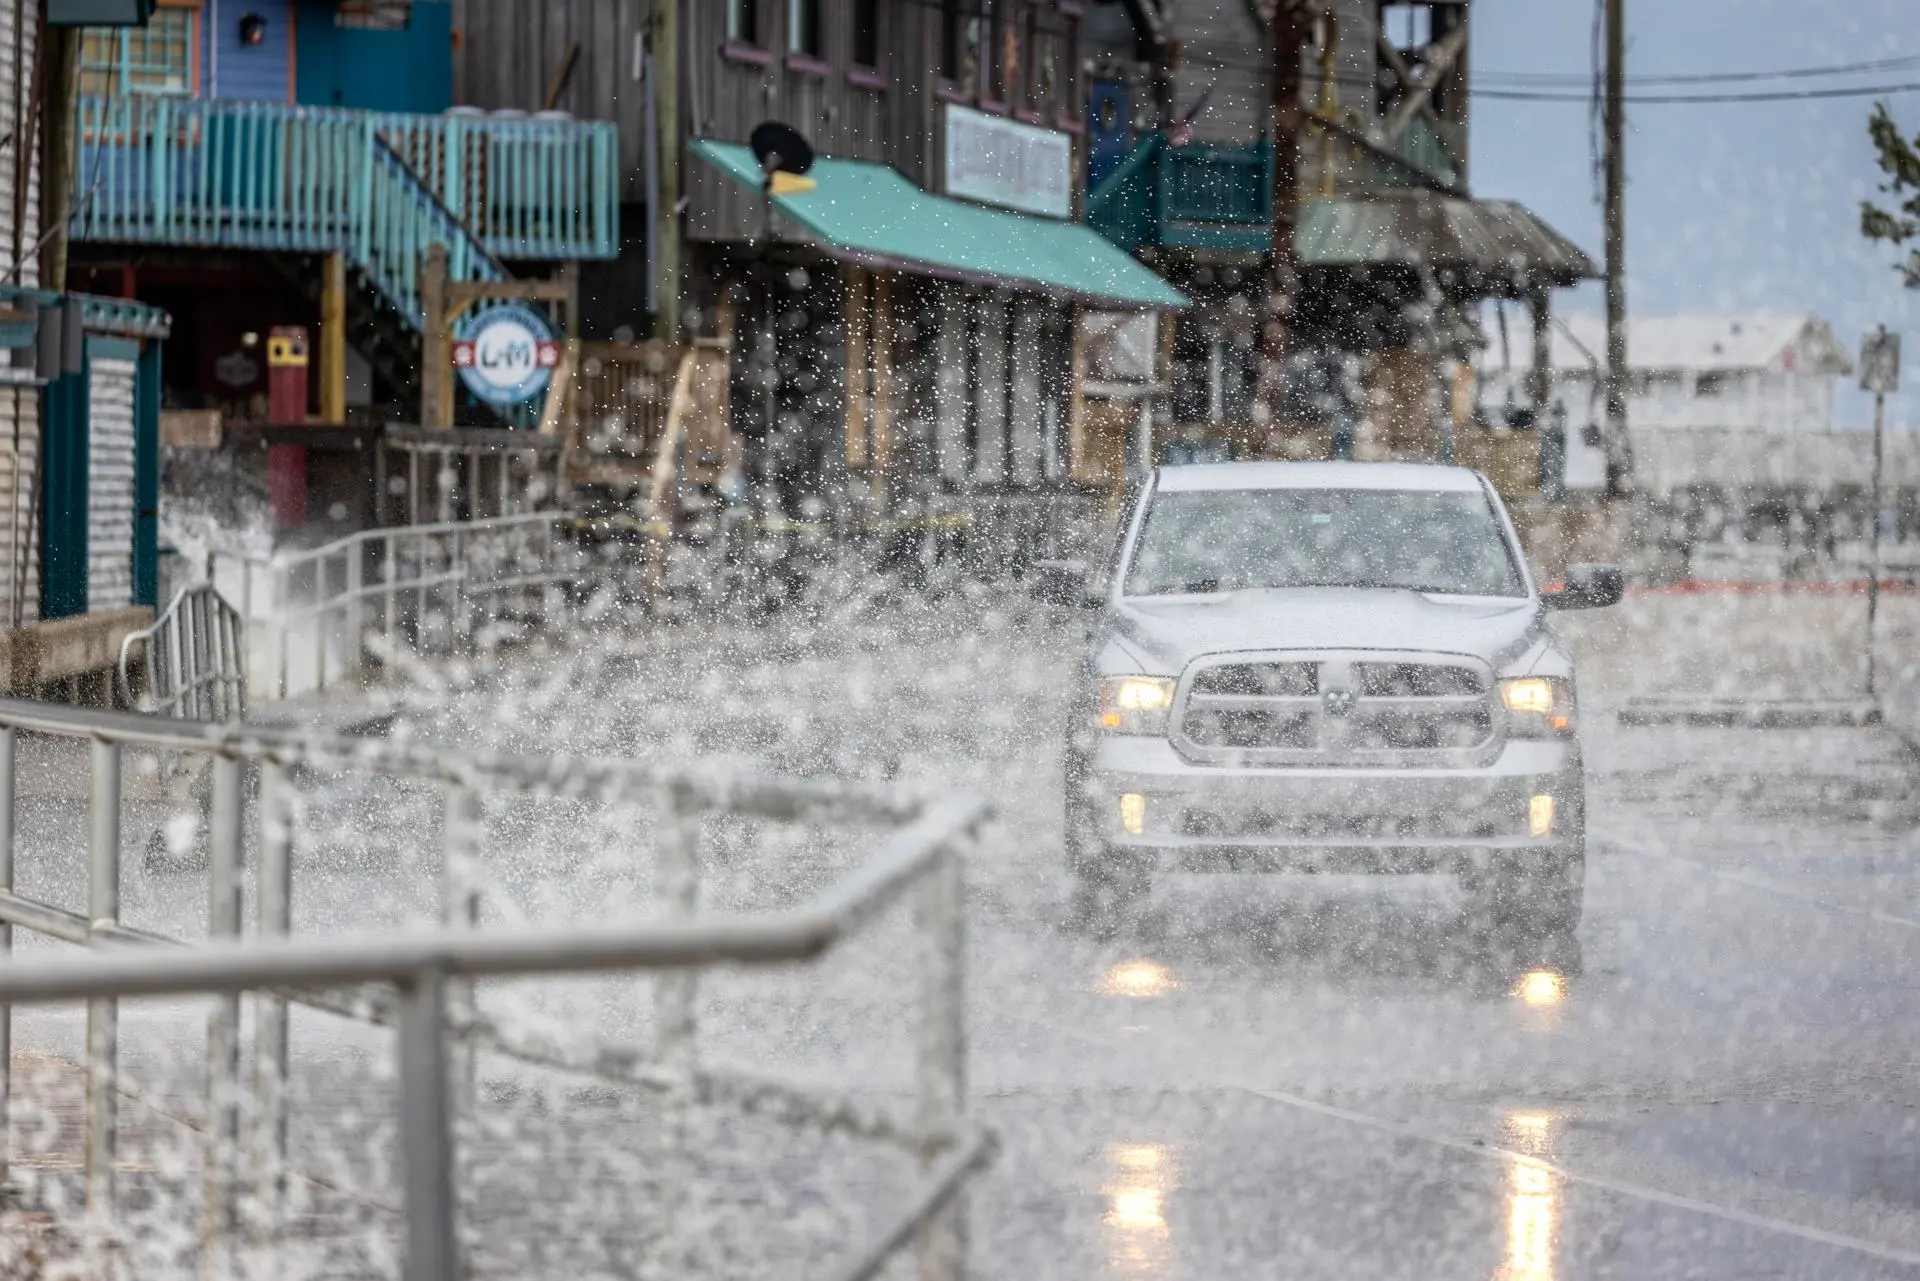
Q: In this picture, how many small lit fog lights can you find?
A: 2